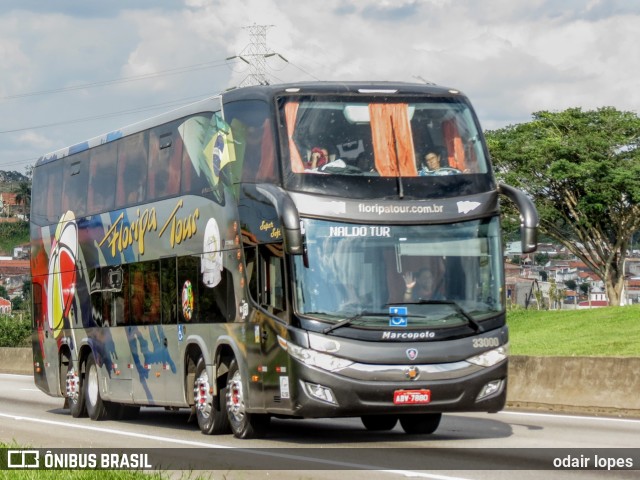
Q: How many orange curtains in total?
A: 3